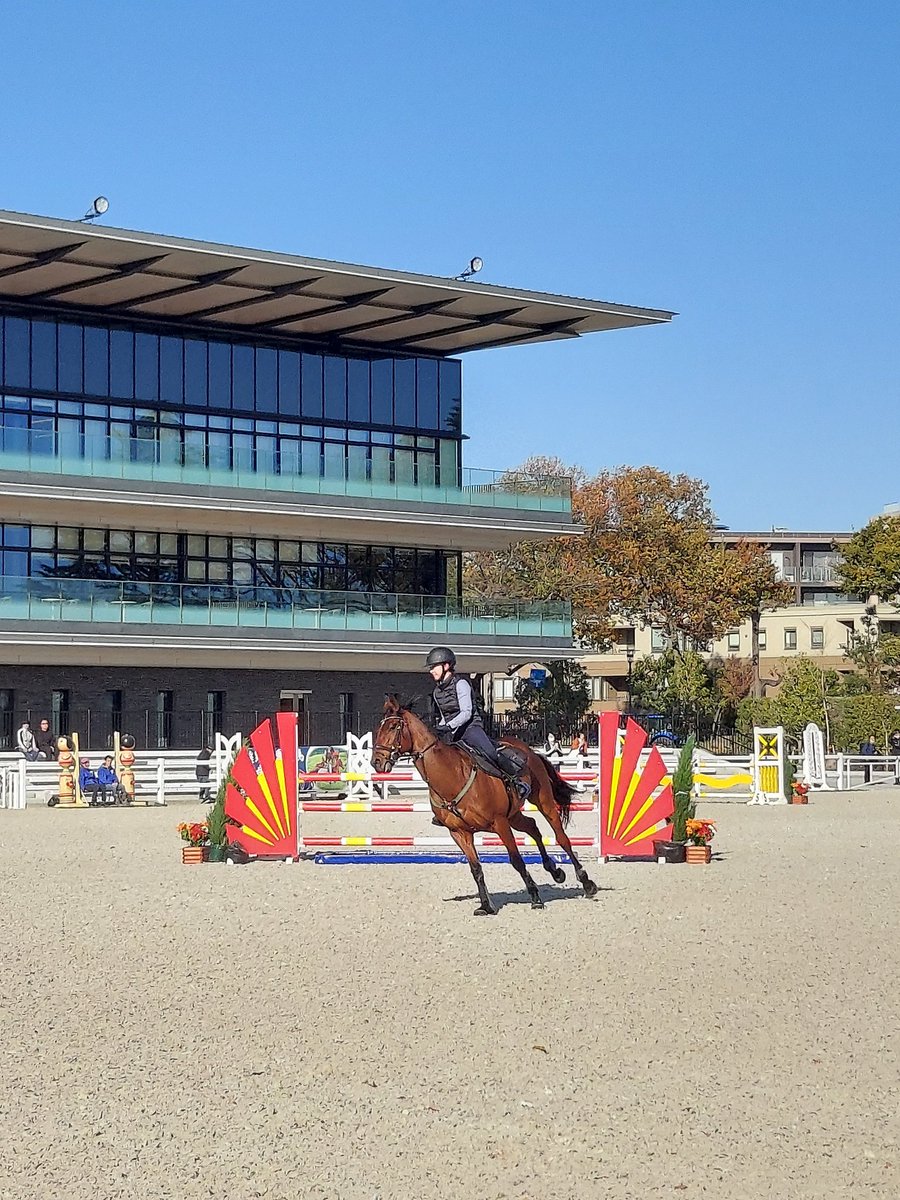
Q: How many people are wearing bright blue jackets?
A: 2